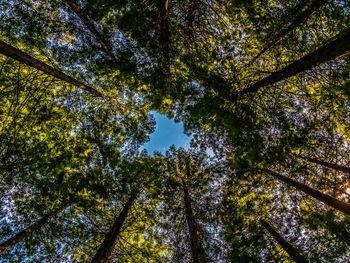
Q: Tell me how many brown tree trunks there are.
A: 11